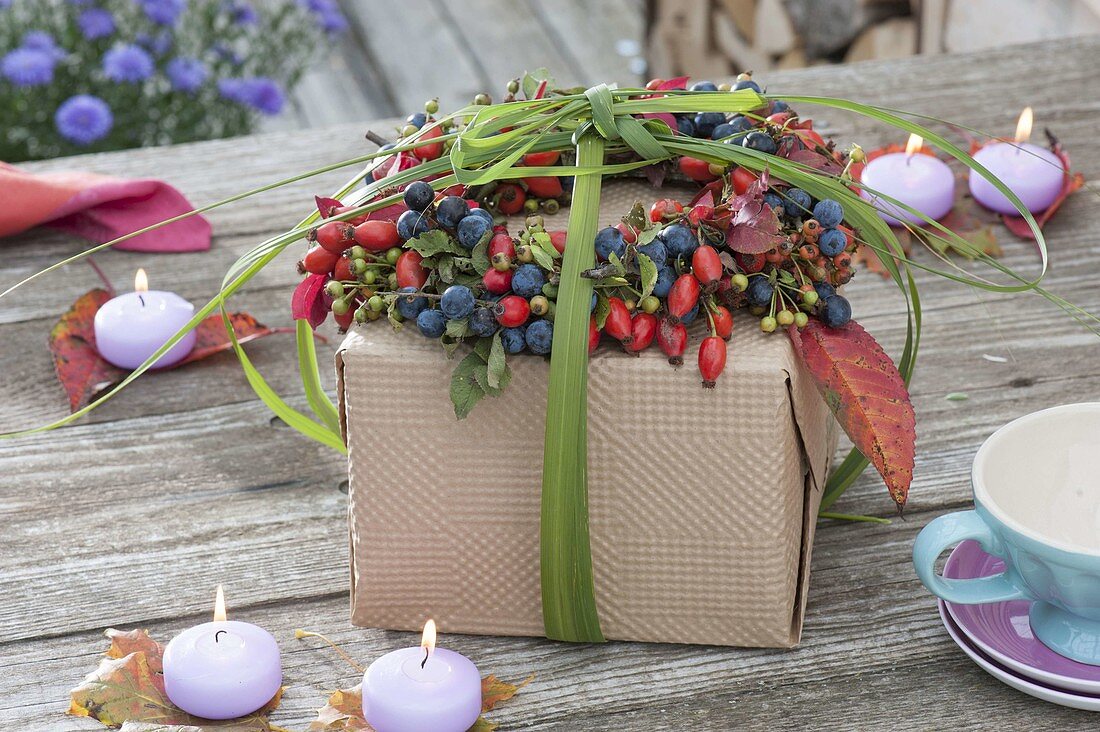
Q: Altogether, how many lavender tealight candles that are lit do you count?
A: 5